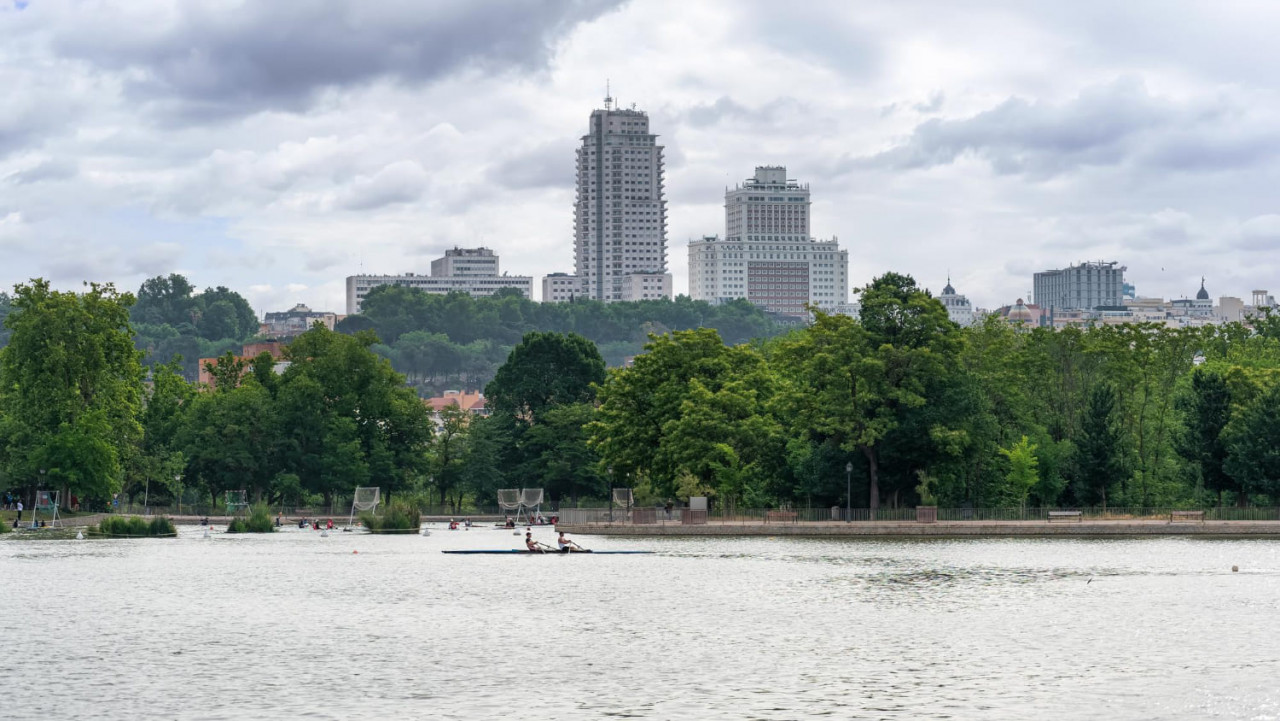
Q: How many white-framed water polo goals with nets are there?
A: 6